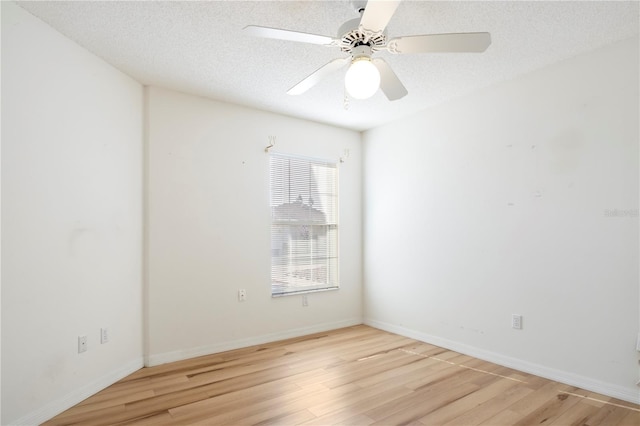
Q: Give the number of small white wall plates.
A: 5